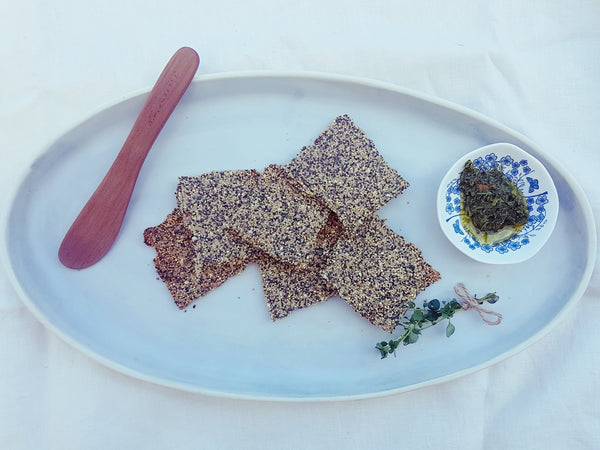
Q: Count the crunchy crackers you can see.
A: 6